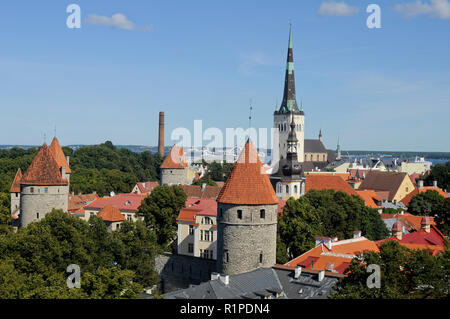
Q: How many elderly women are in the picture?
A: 0